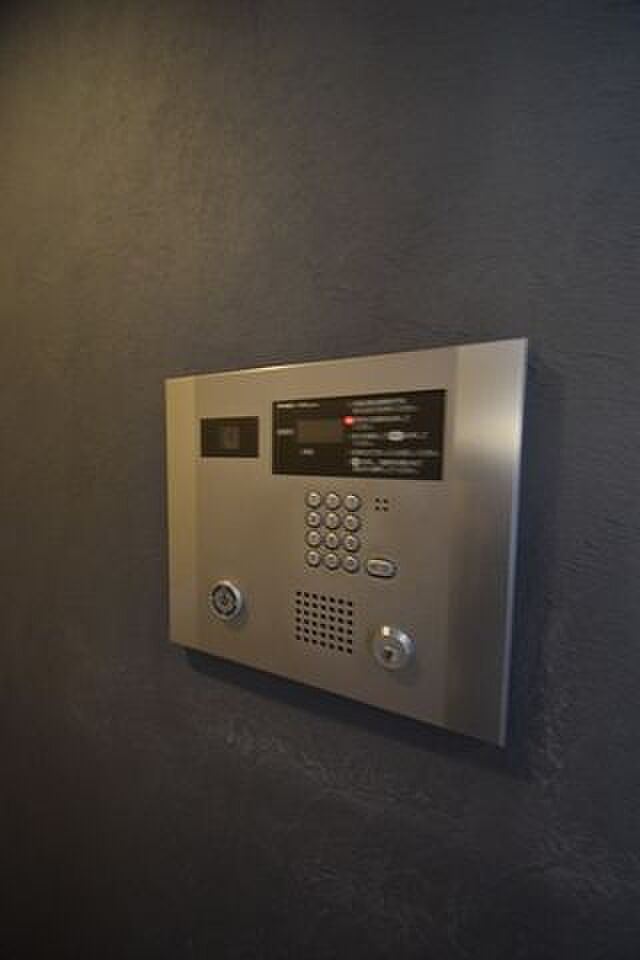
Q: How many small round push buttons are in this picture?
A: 12